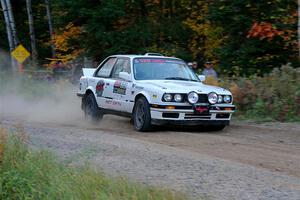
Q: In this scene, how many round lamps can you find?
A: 6